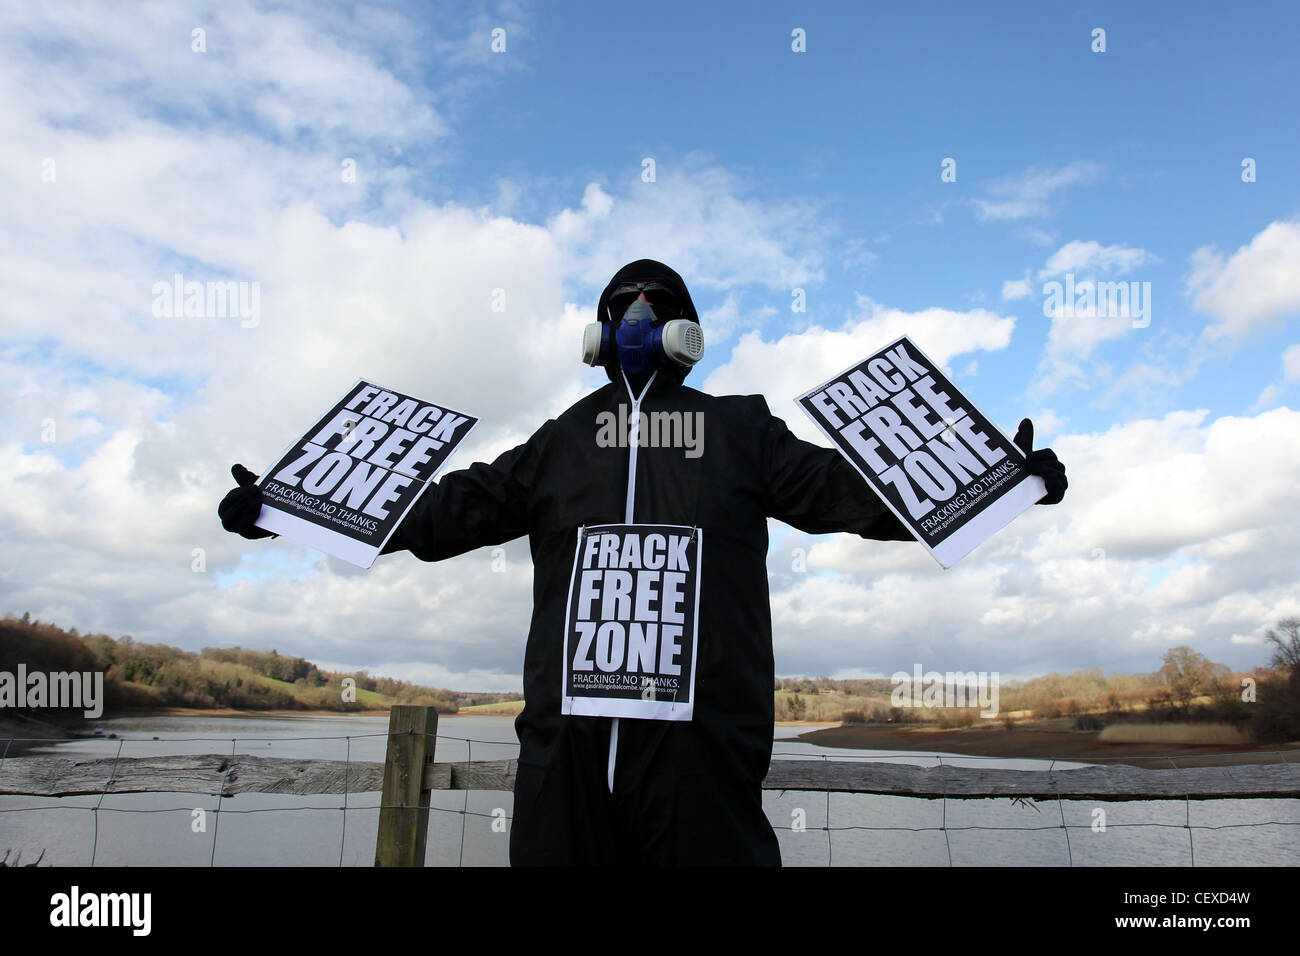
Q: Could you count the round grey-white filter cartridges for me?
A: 2